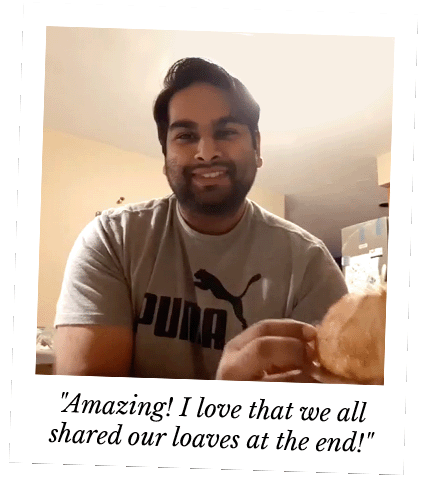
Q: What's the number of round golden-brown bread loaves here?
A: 1